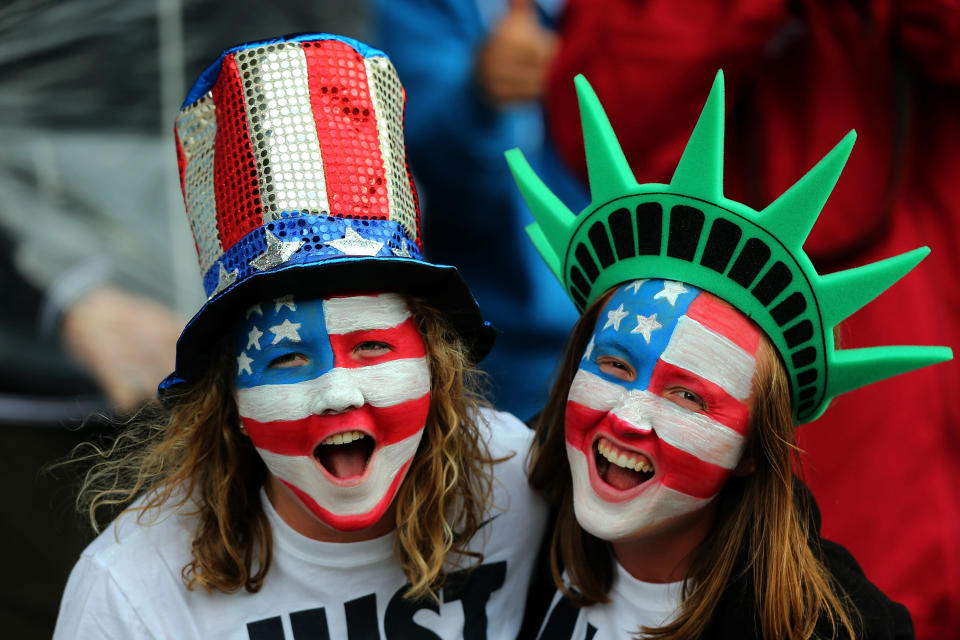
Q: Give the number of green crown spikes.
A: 7